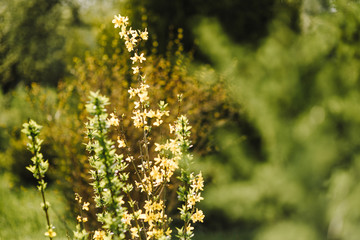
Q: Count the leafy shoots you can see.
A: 3